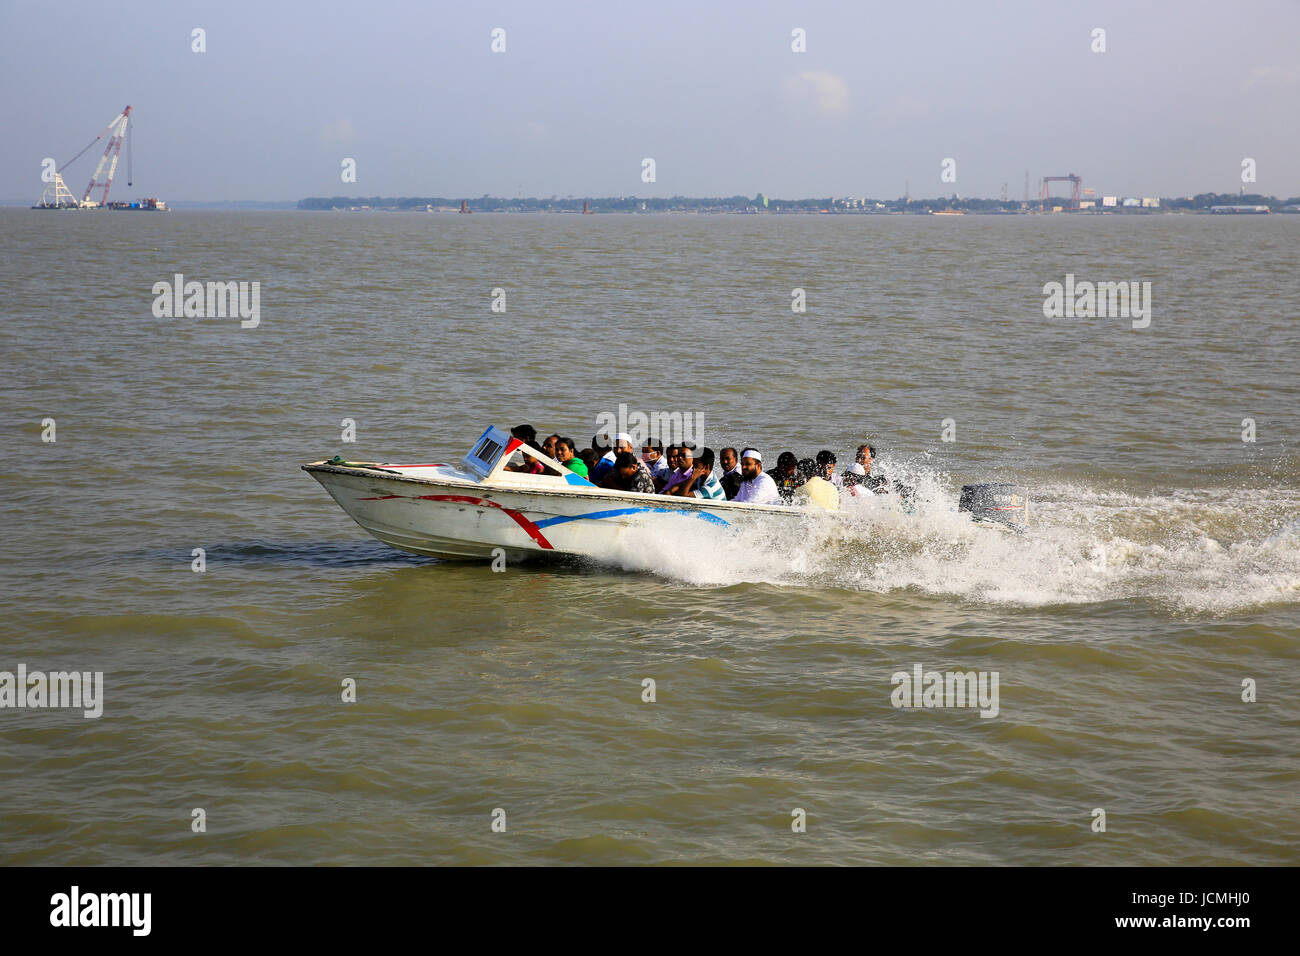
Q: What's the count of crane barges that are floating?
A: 1